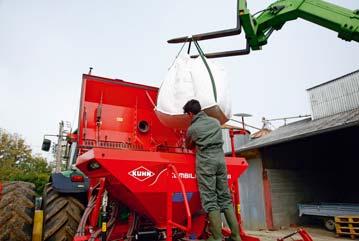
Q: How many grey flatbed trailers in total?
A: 1